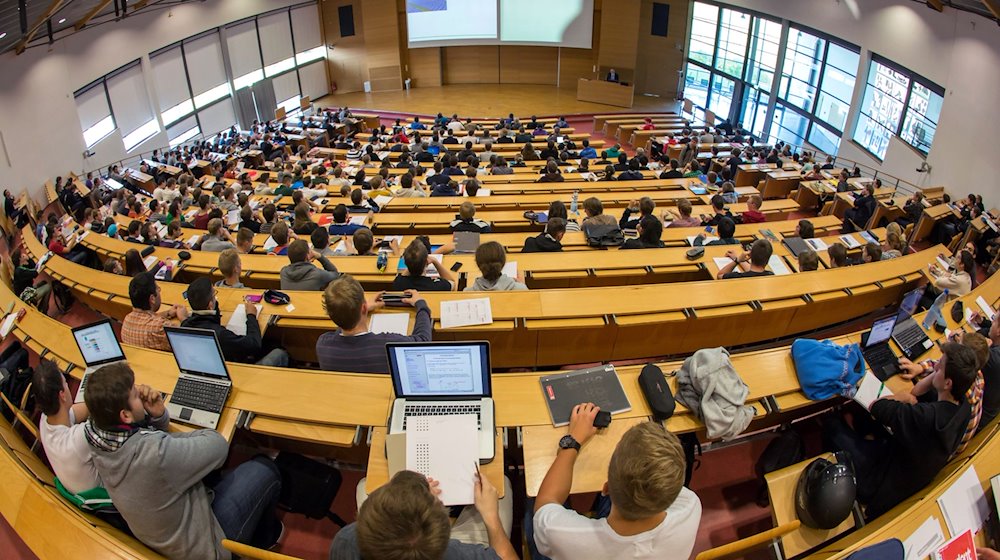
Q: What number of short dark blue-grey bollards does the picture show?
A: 0